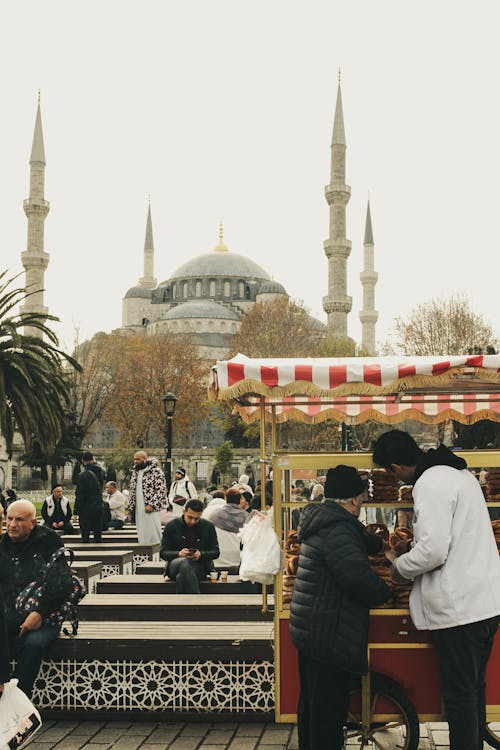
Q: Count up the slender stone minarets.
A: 4